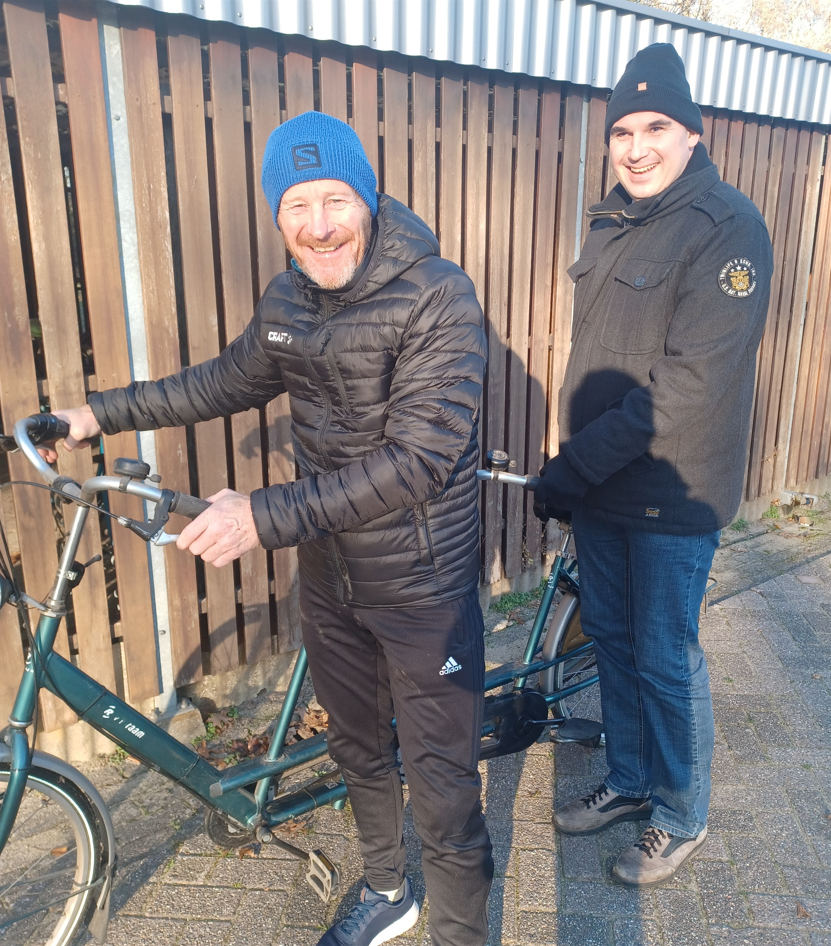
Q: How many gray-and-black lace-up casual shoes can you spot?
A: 2